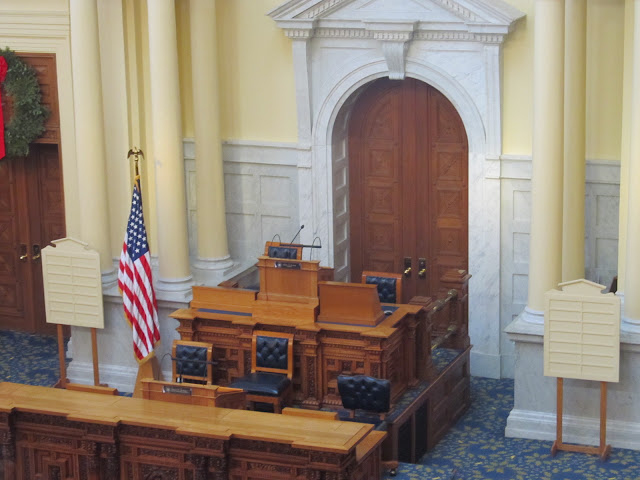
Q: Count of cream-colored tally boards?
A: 2